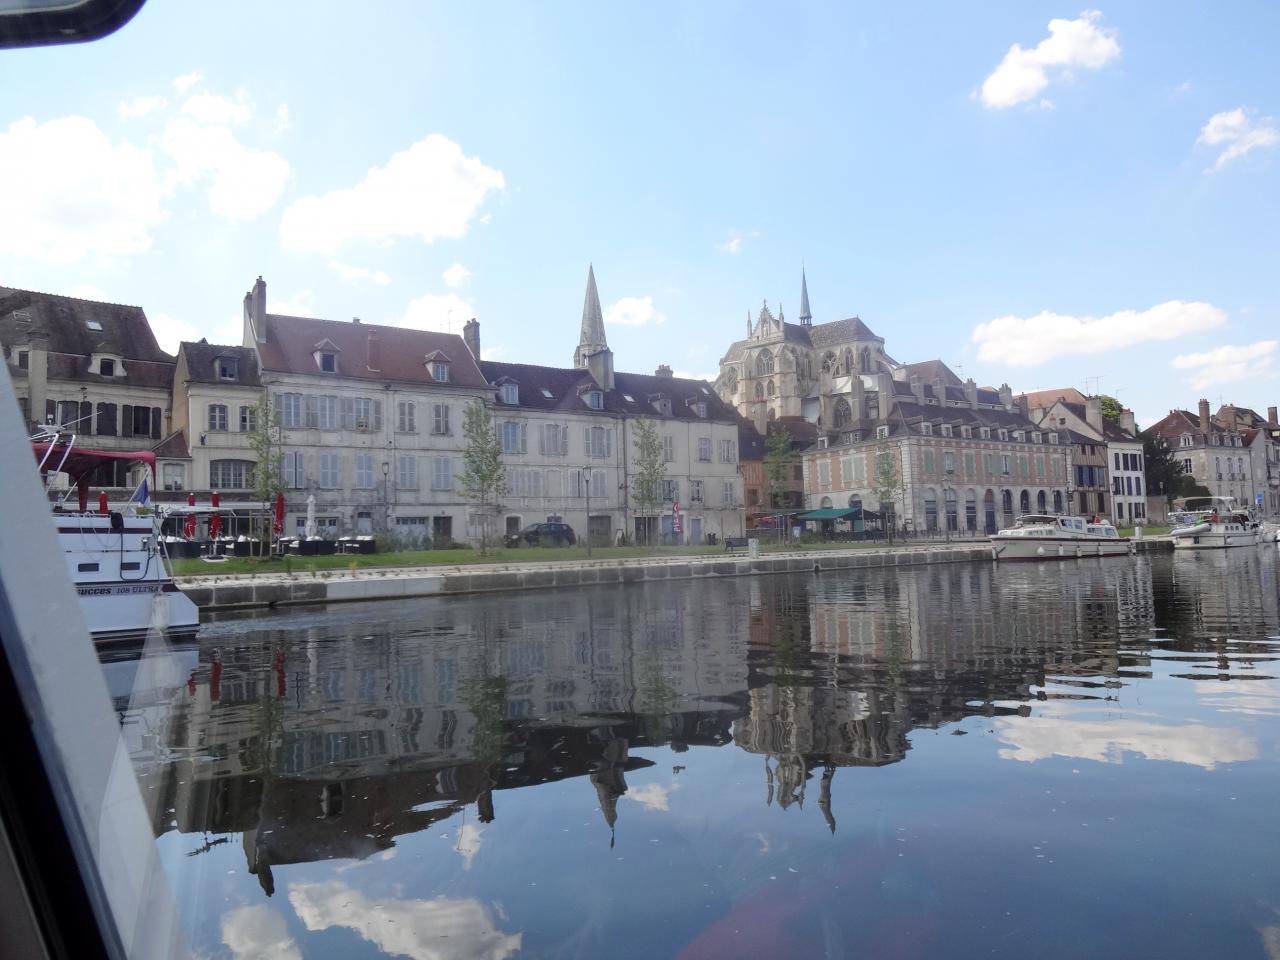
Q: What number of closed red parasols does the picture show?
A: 4